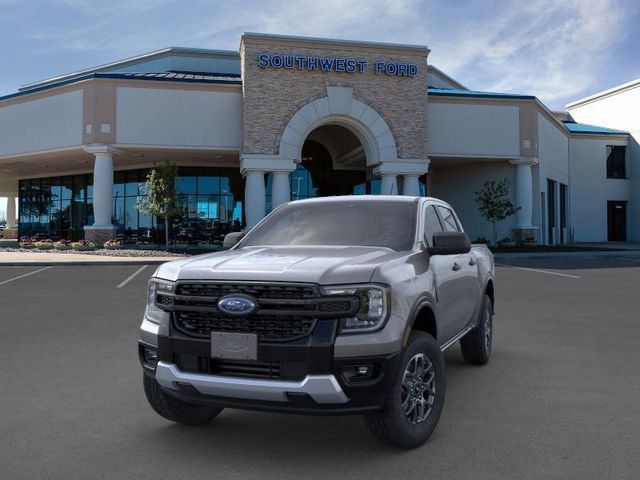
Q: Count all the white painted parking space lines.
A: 3